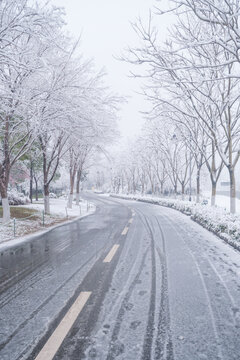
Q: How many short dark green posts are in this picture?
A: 5